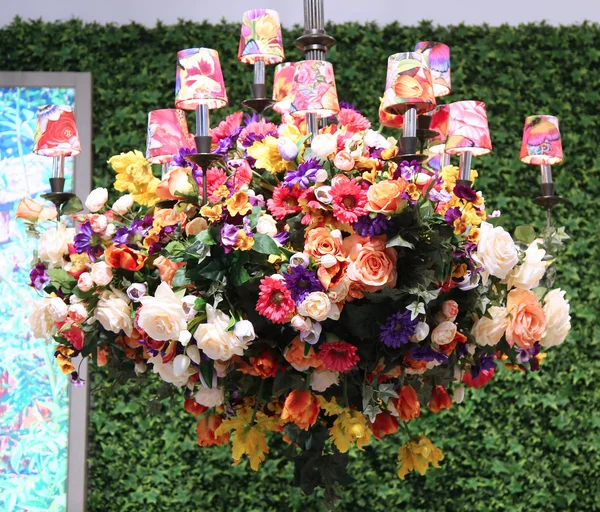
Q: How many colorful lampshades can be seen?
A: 11